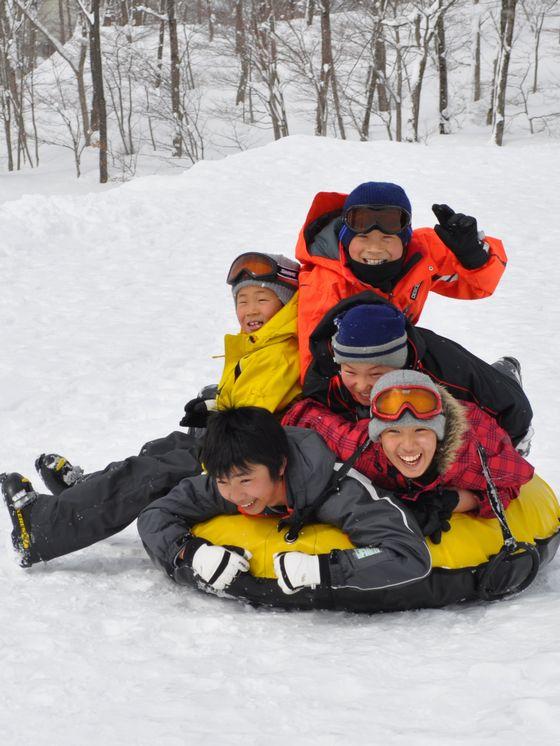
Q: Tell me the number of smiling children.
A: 5